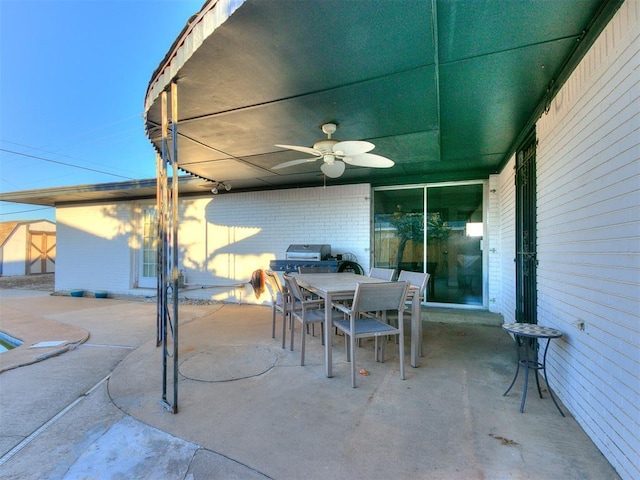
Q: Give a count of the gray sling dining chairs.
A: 6